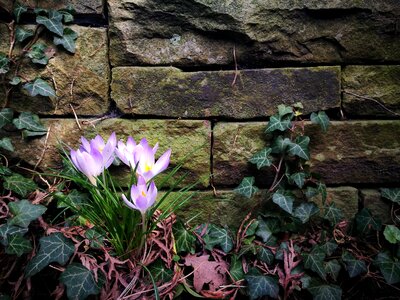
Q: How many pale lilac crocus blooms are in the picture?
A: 5